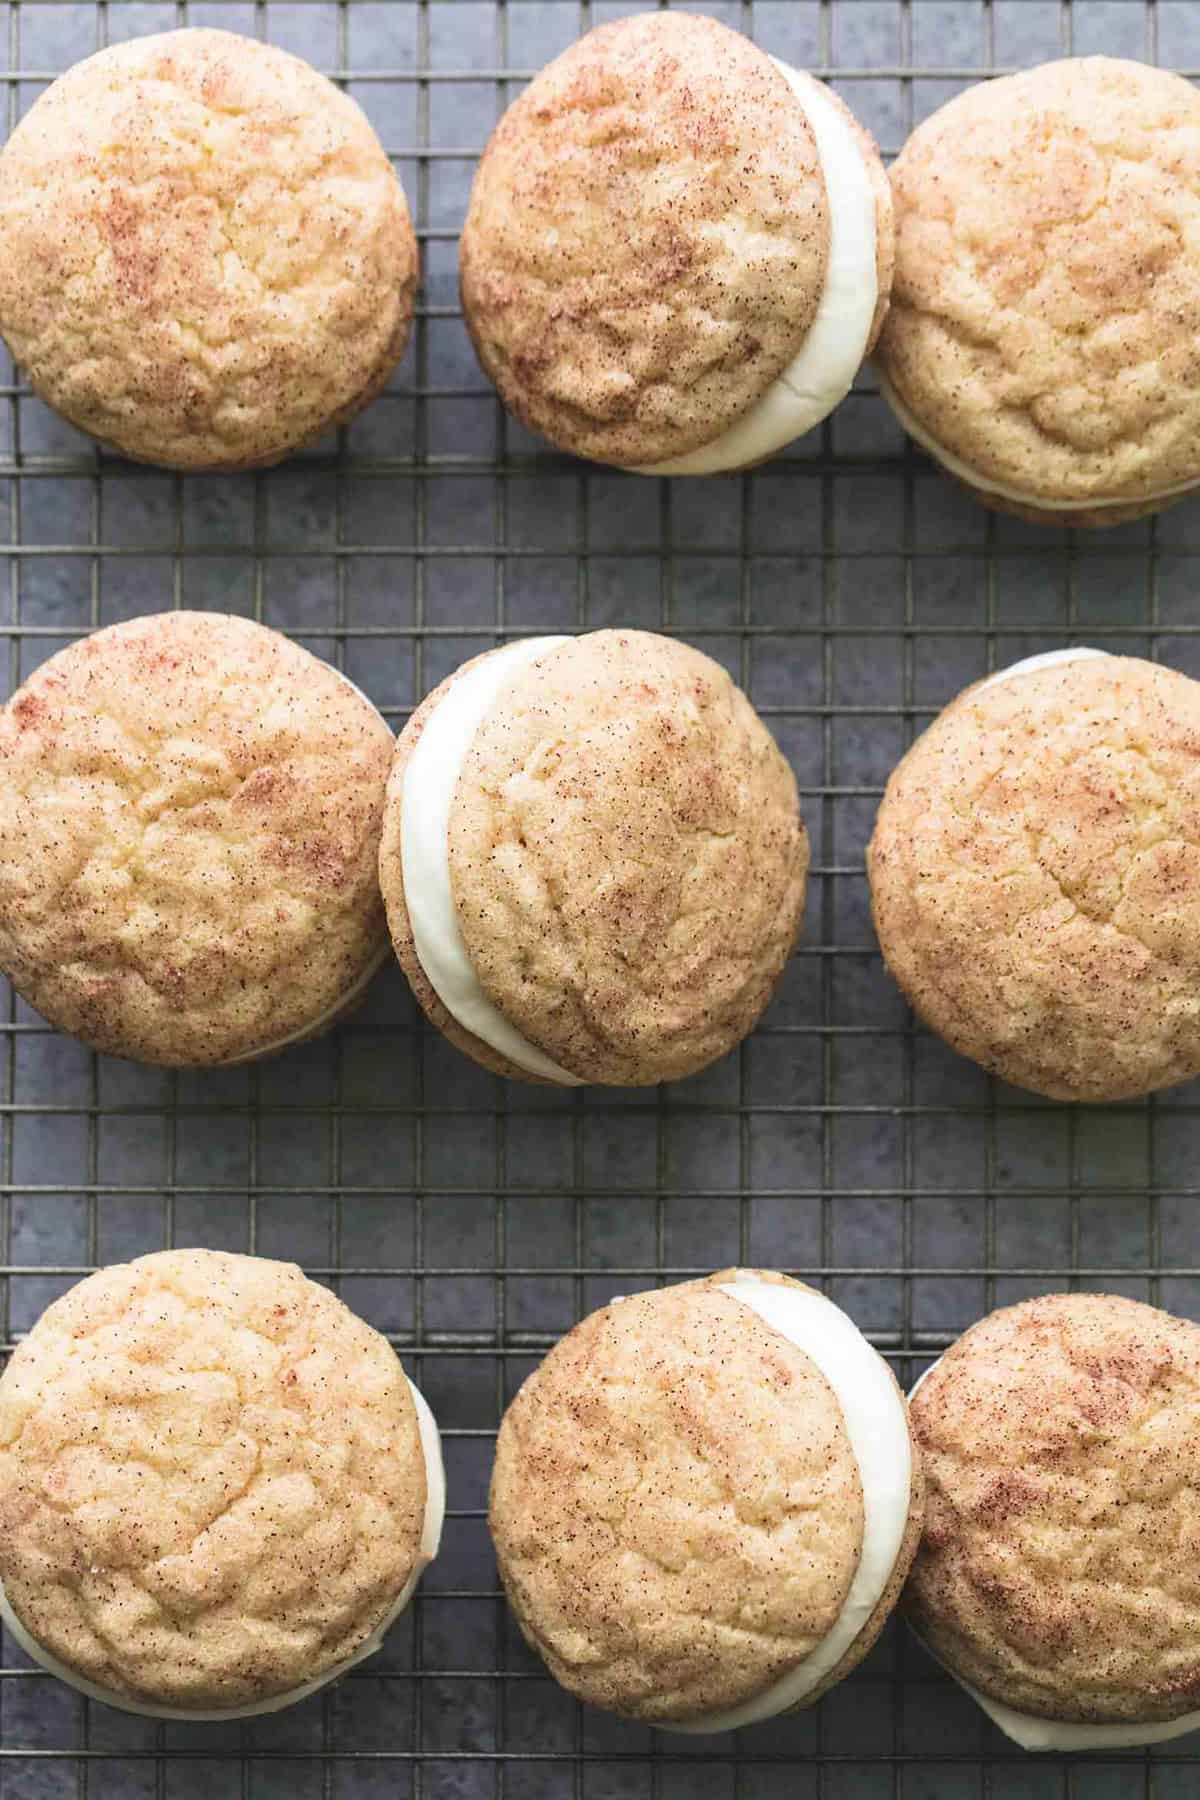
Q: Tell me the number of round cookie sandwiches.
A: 9